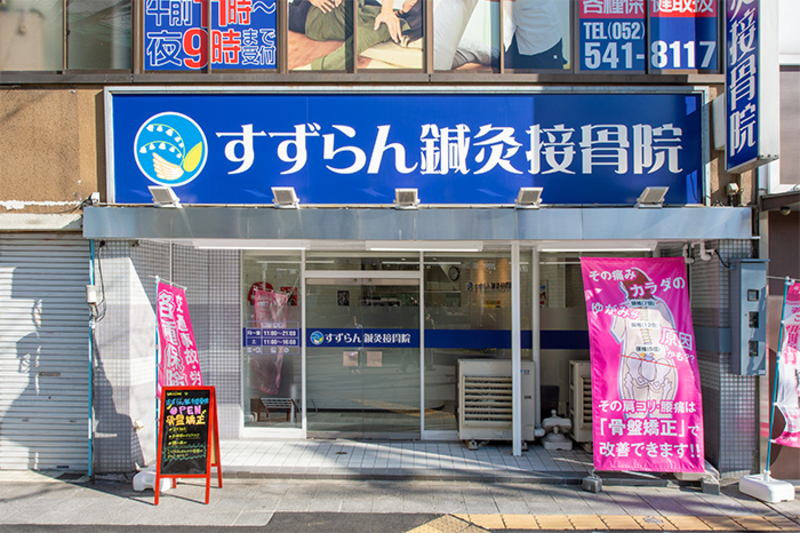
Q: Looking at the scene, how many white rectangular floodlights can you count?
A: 5